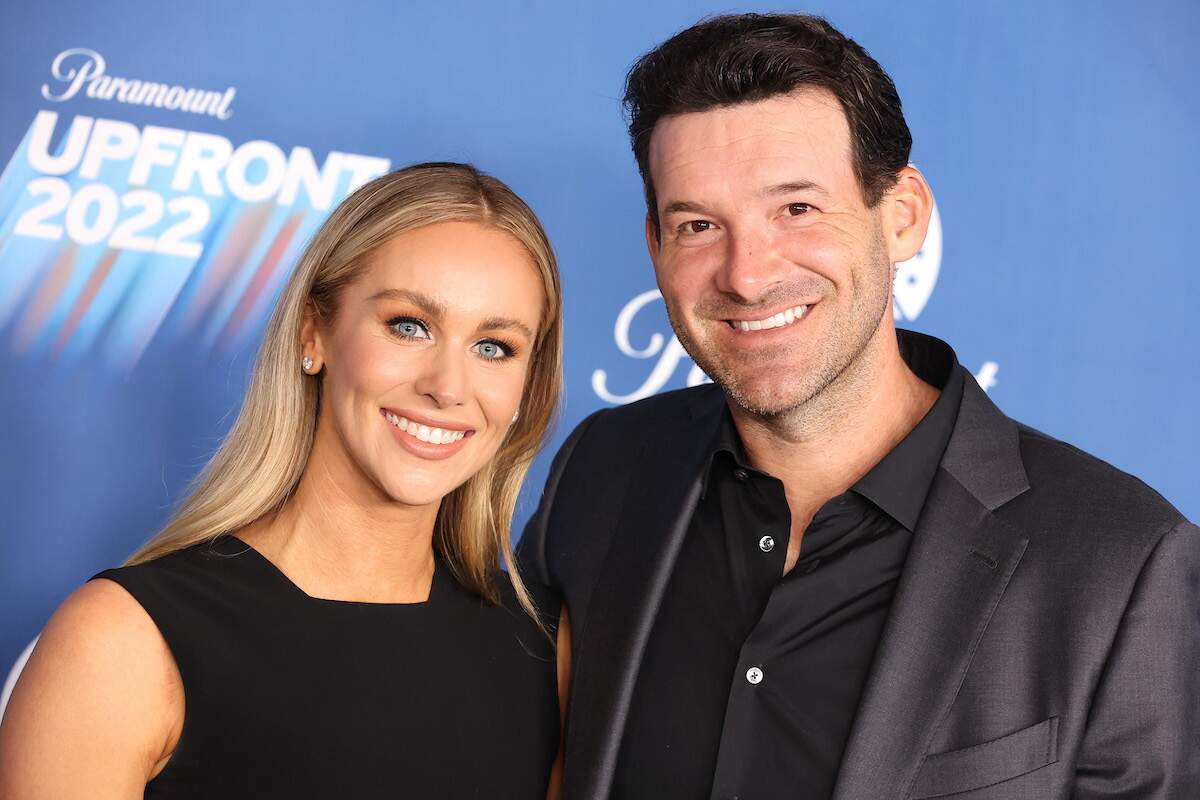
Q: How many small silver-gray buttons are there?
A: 2